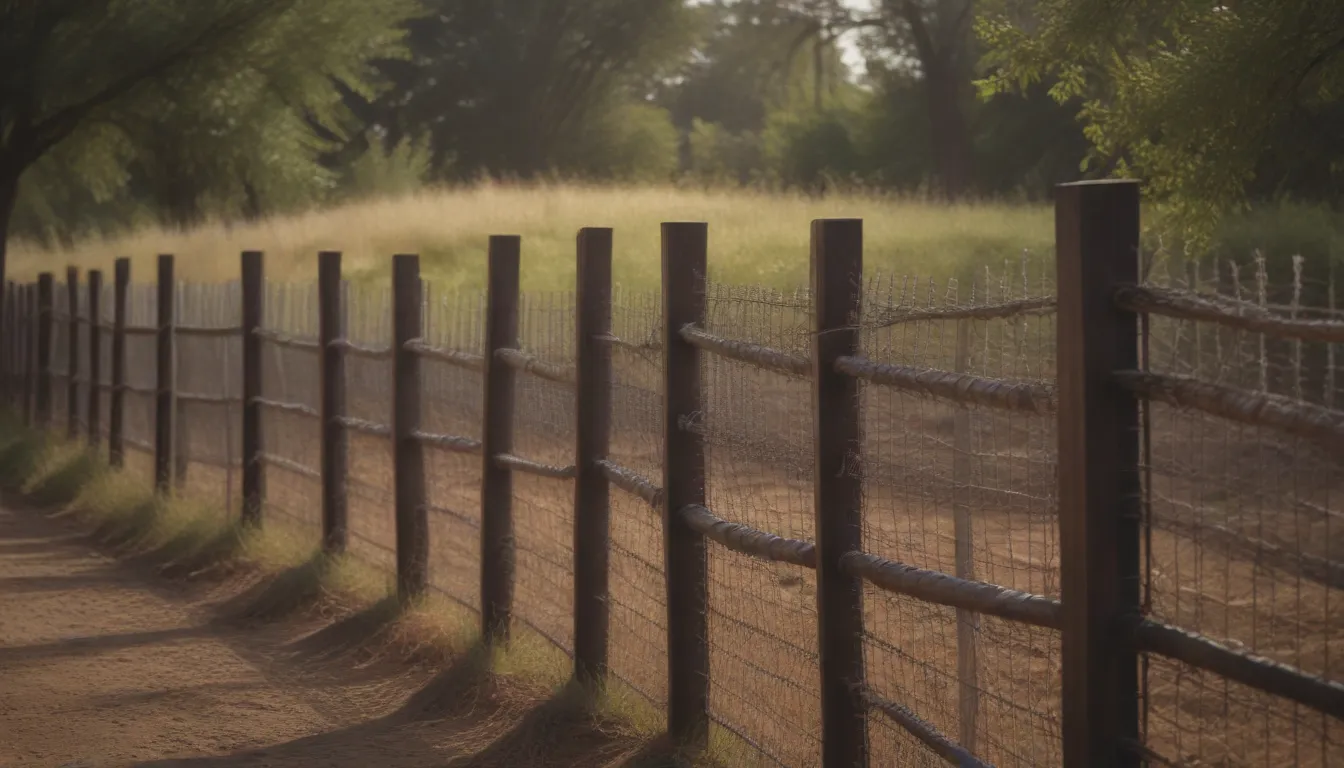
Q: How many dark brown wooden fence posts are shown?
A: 13